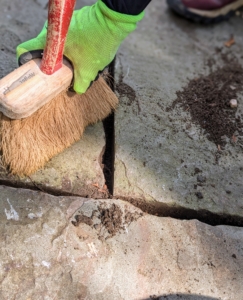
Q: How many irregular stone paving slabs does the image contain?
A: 3